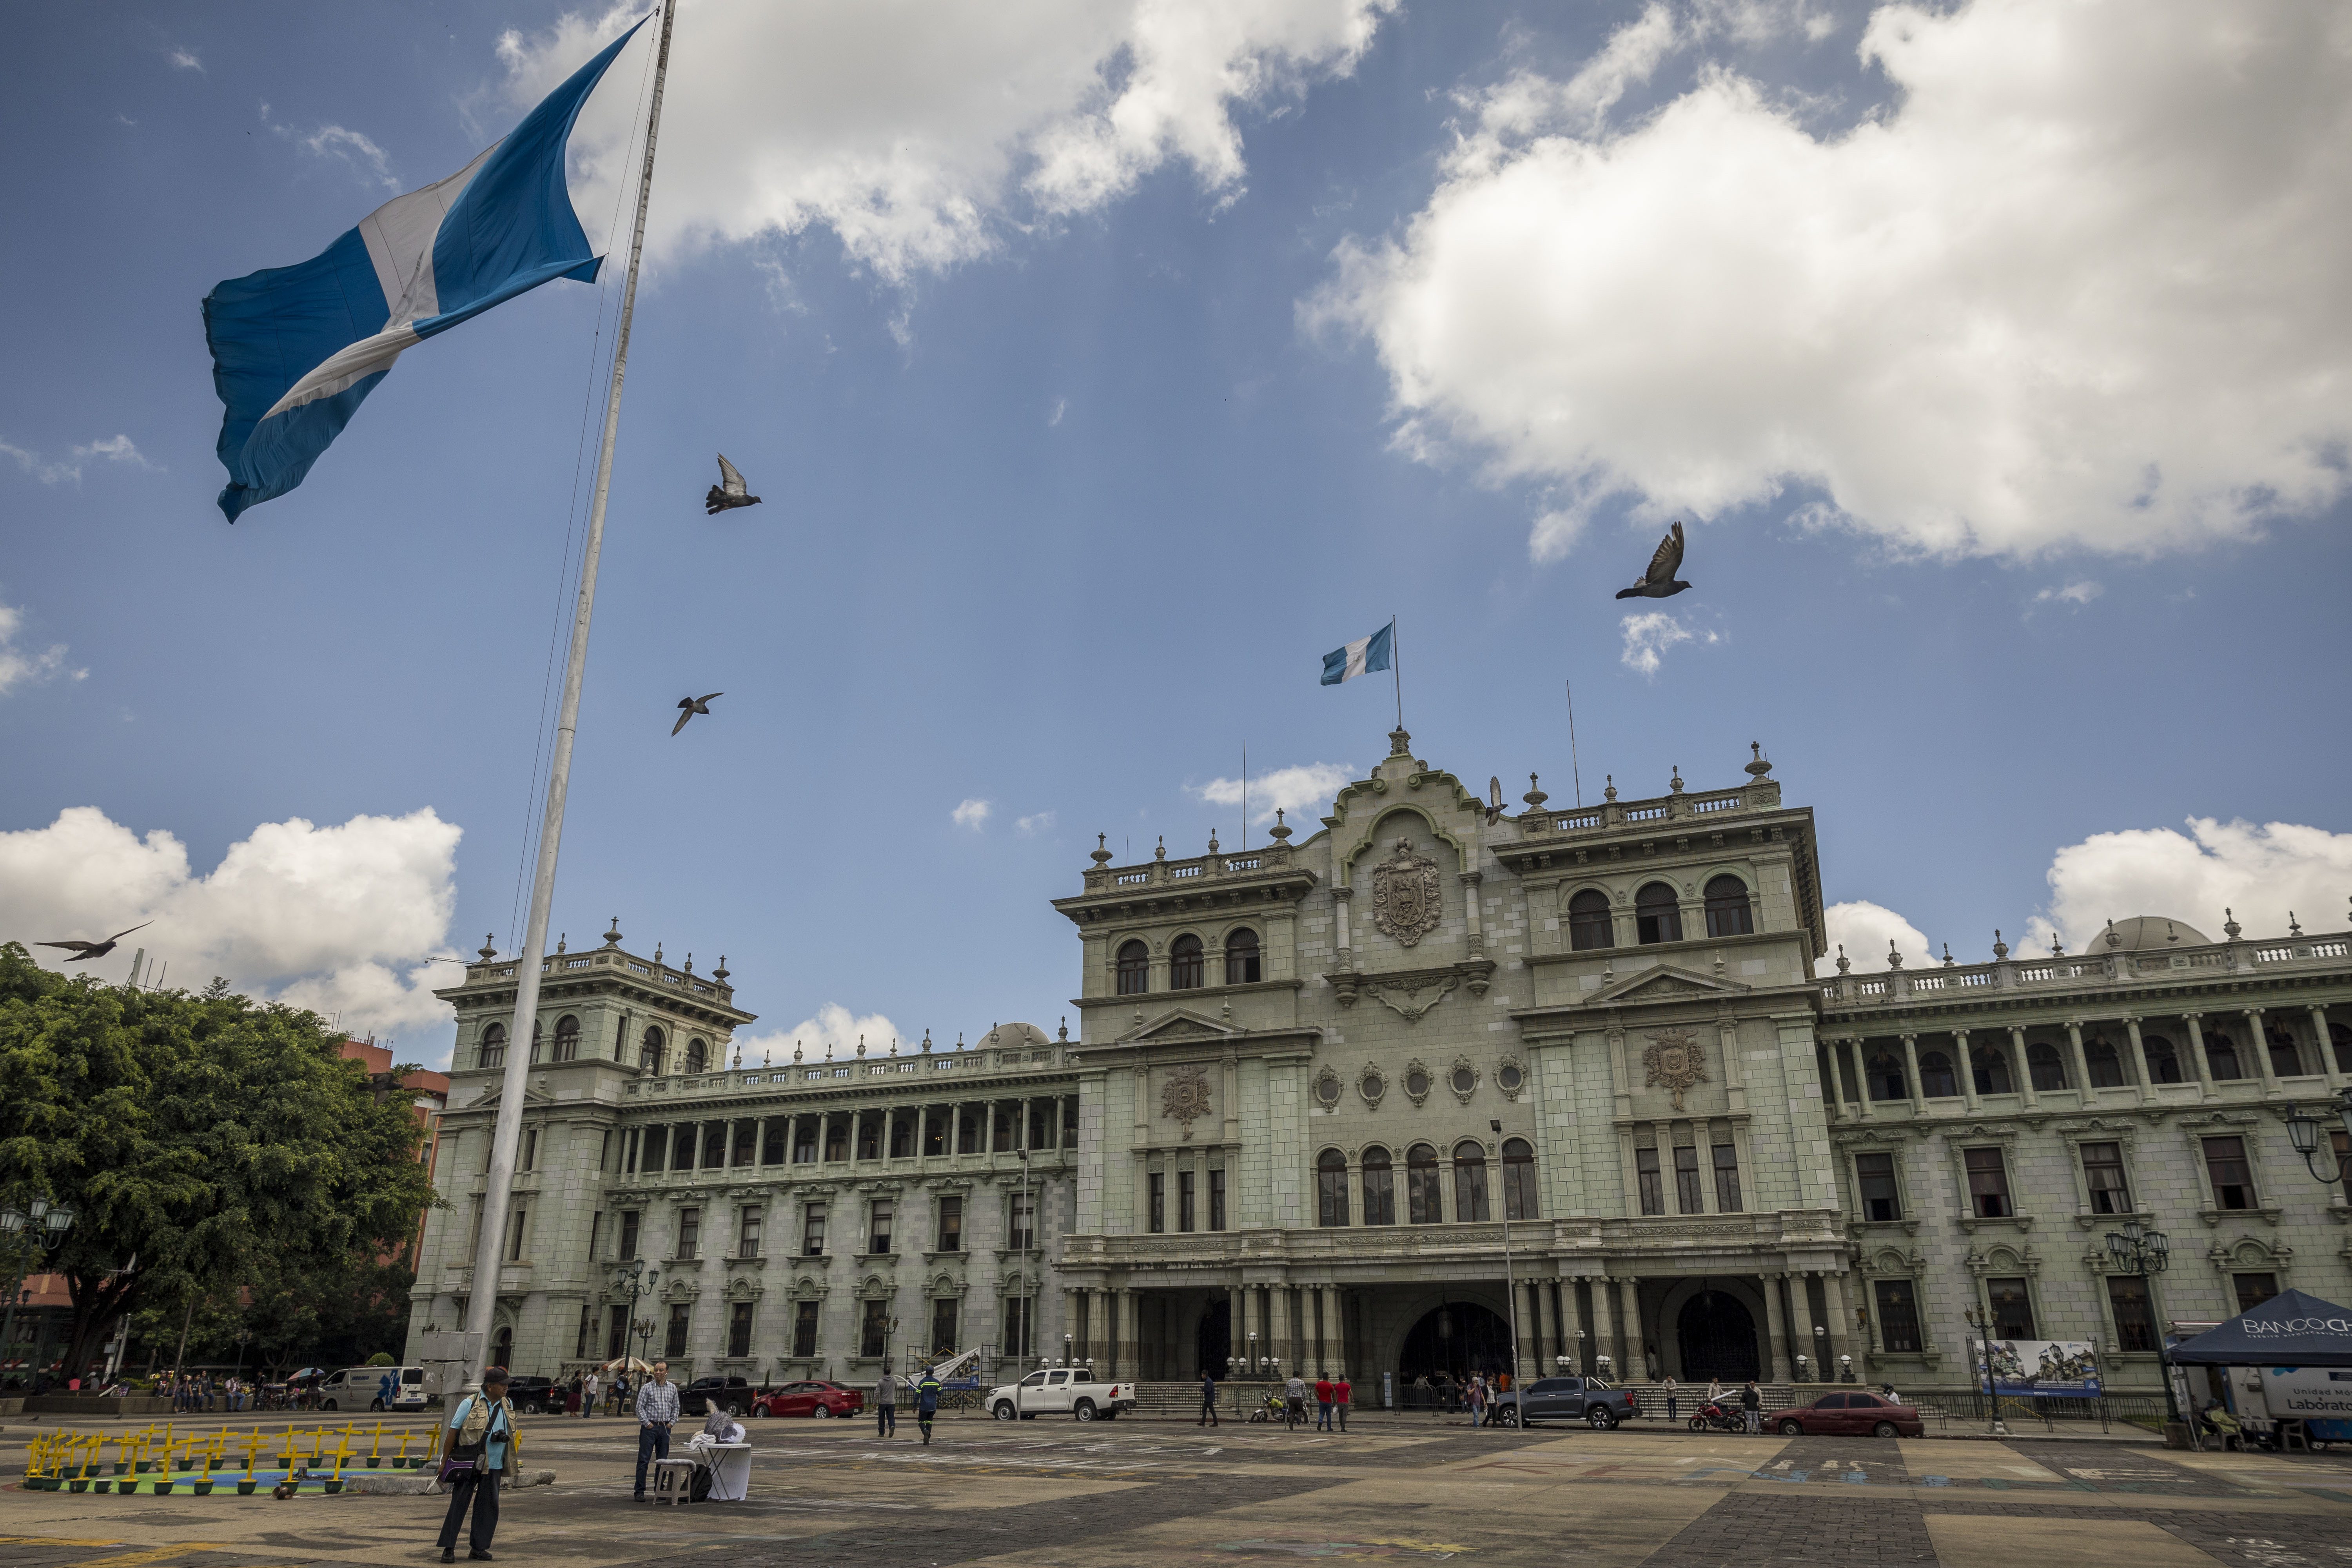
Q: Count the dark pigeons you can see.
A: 5